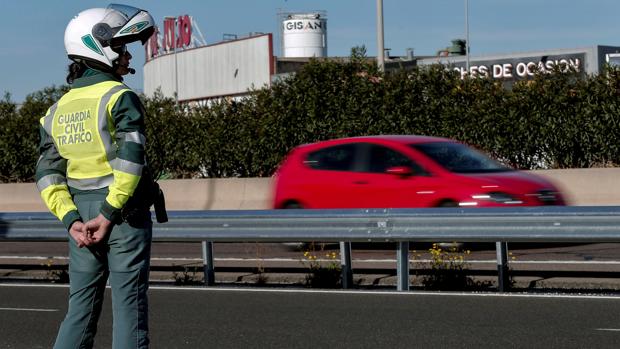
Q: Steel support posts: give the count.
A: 4